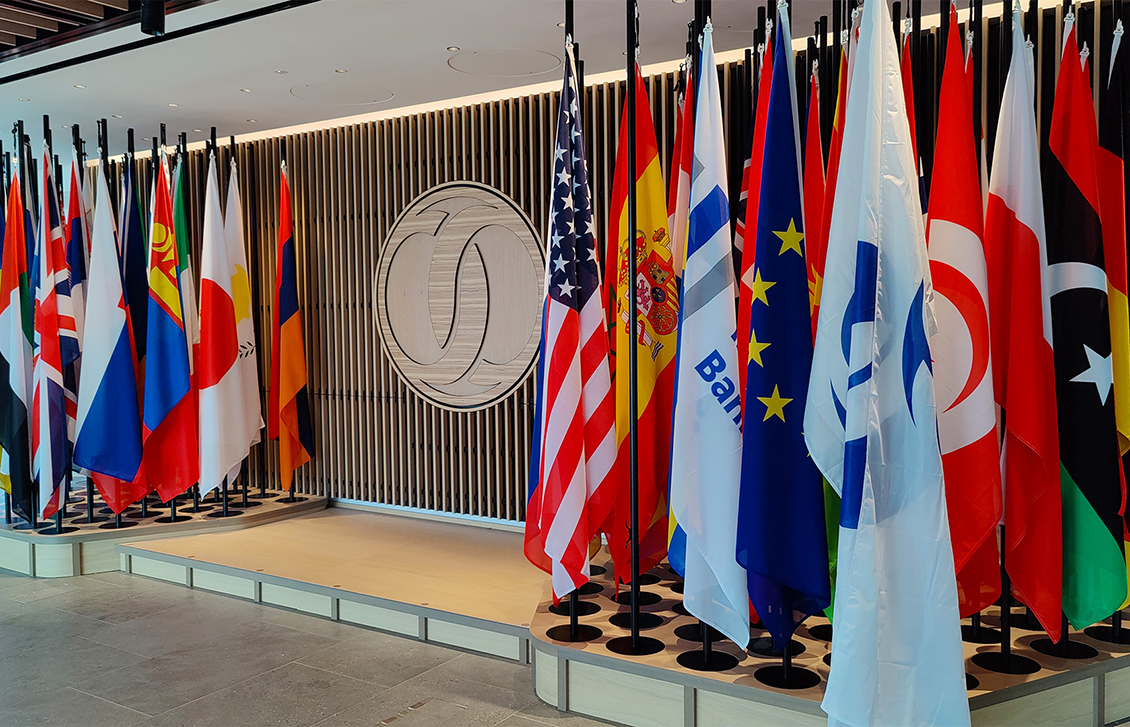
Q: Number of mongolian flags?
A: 1